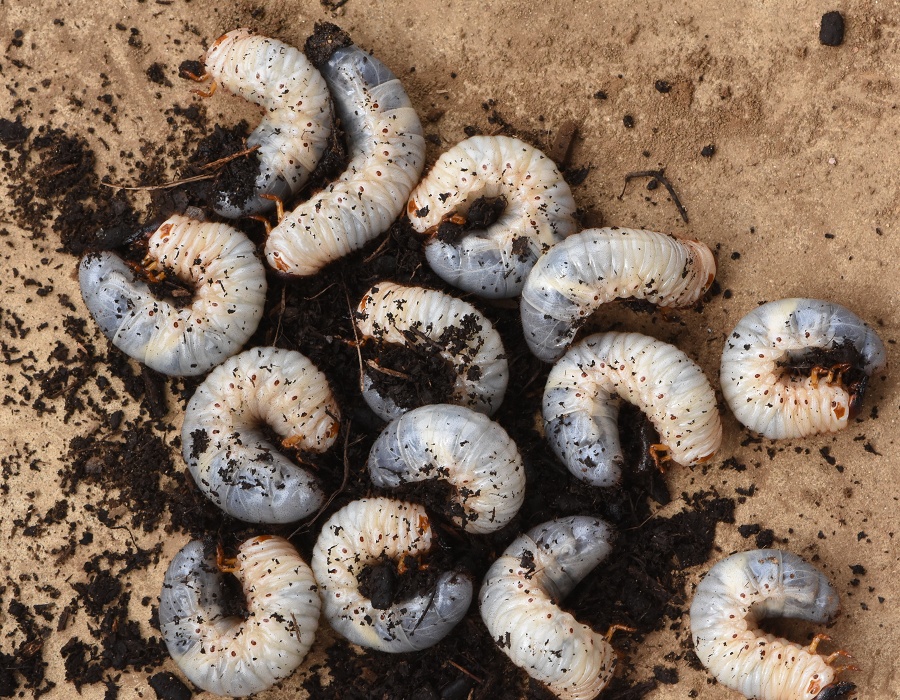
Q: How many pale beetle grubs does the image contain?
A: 14